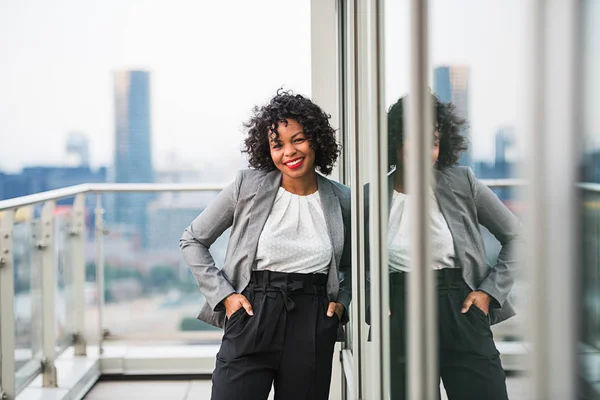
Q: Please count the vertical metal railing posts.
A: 4